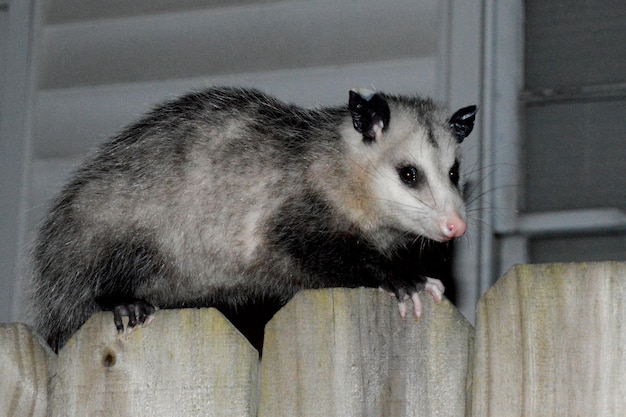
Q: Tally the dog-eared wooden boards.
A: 4